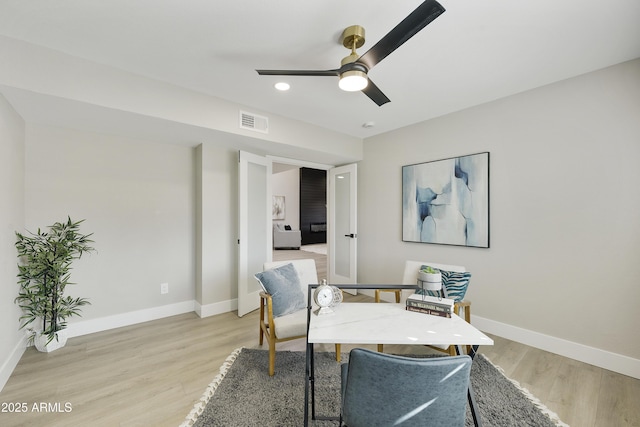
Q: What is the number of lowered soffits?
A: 1